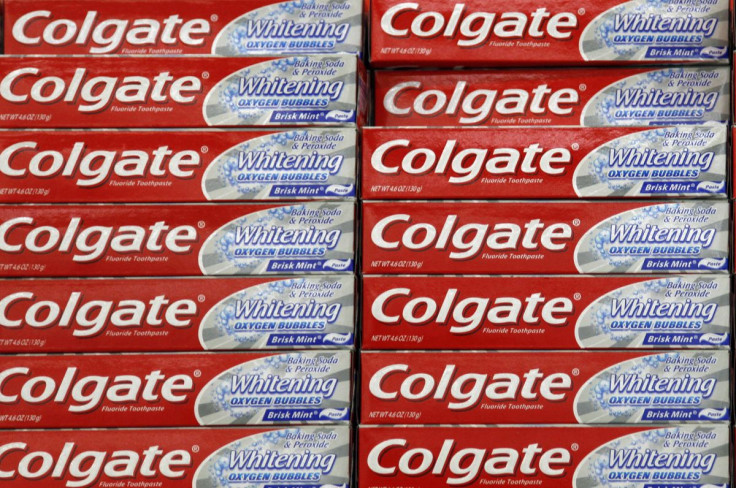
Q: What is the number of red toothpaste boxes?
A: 14